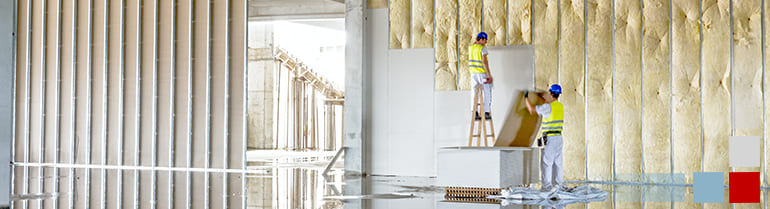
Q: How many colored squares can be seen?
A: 3